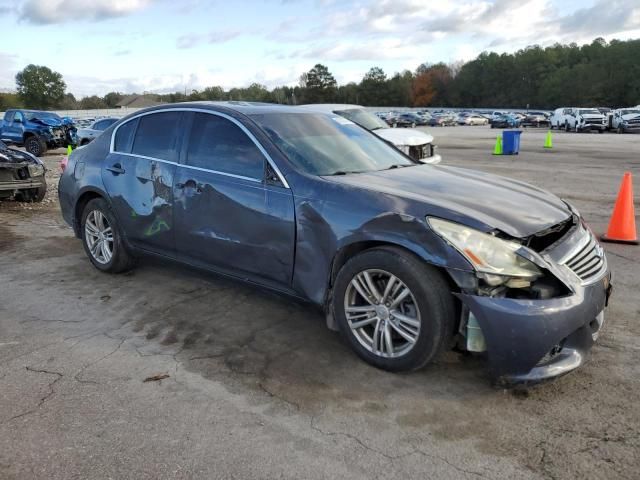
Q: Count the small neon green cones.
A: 3